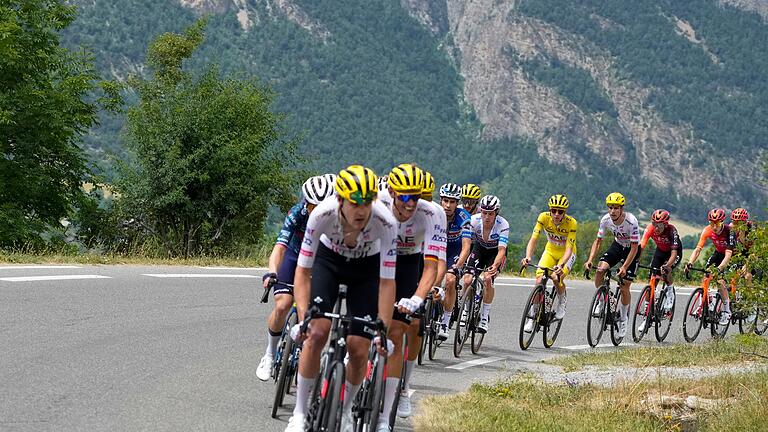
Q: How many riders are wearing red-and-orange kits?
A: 3